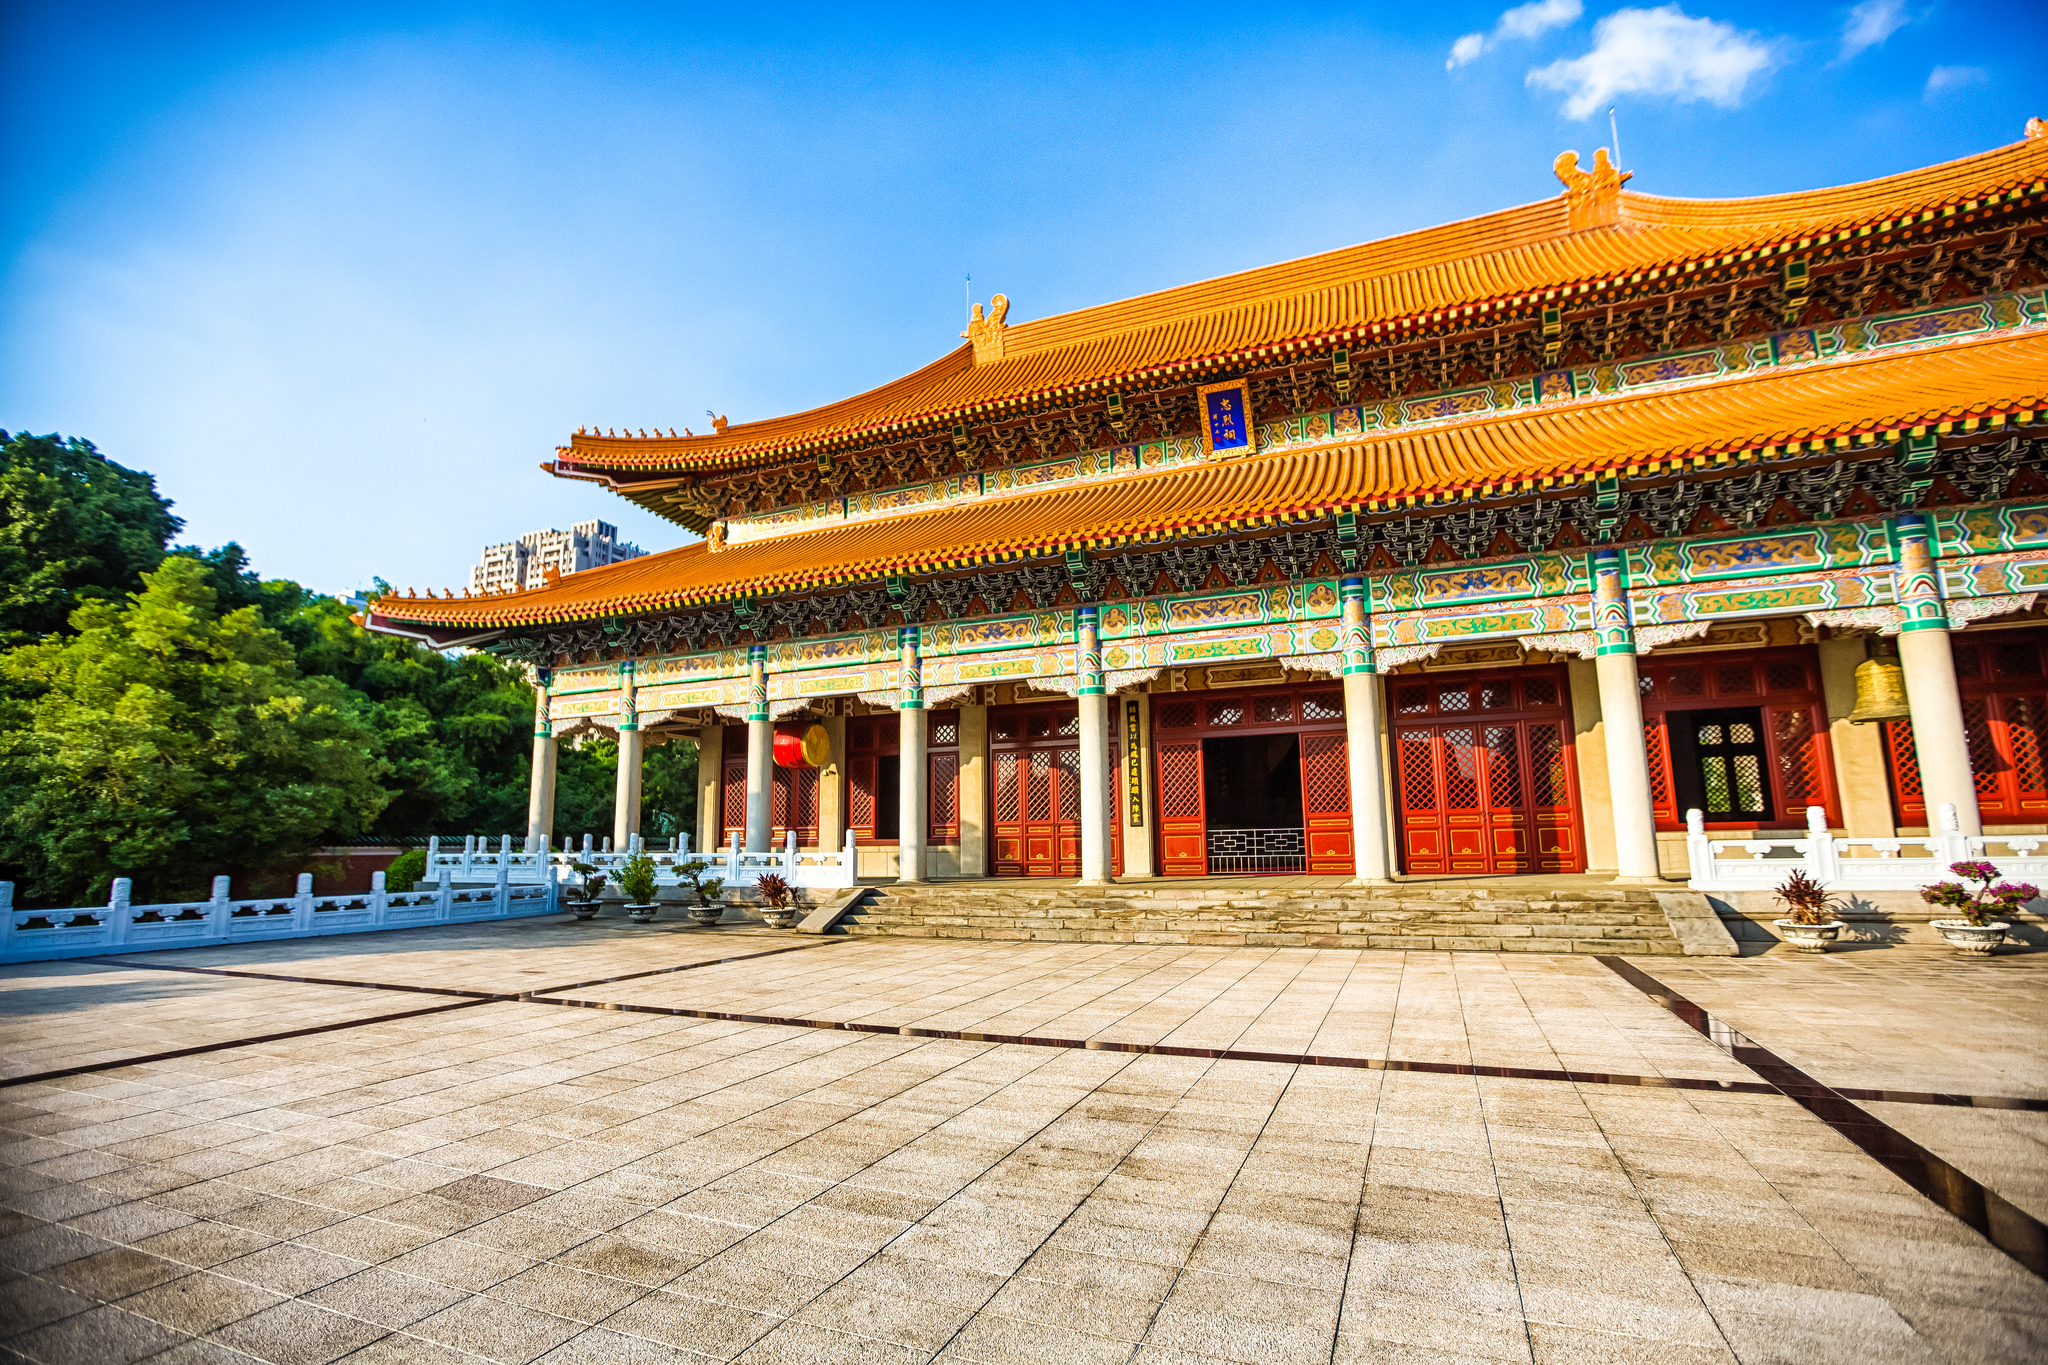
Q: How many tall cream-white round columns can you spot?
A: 8